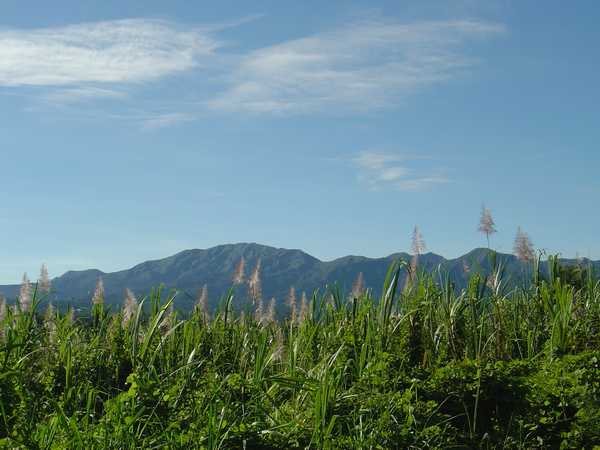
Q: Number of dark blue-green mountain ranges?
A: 1